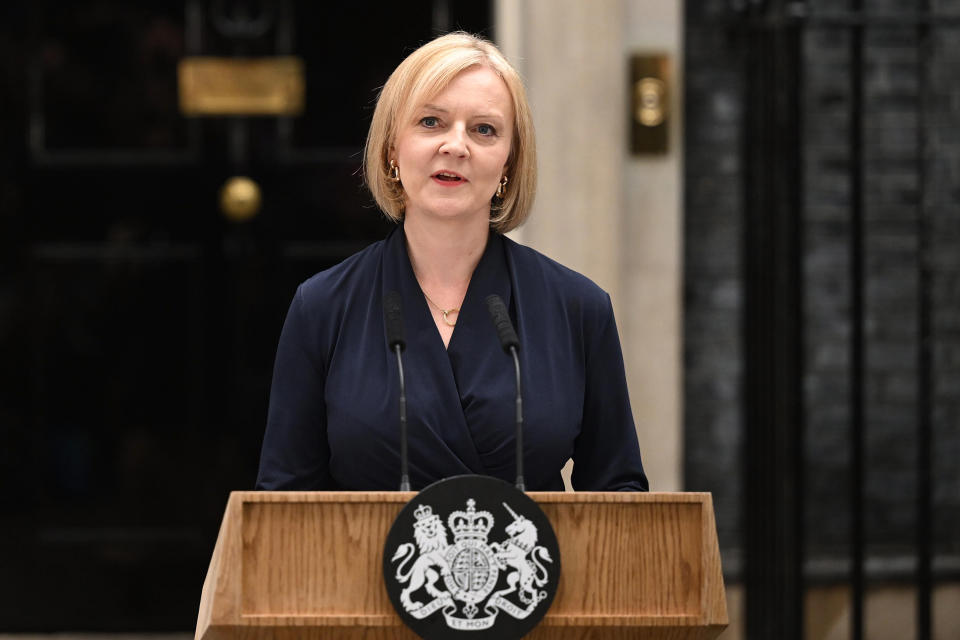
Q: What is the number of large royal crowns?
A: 1